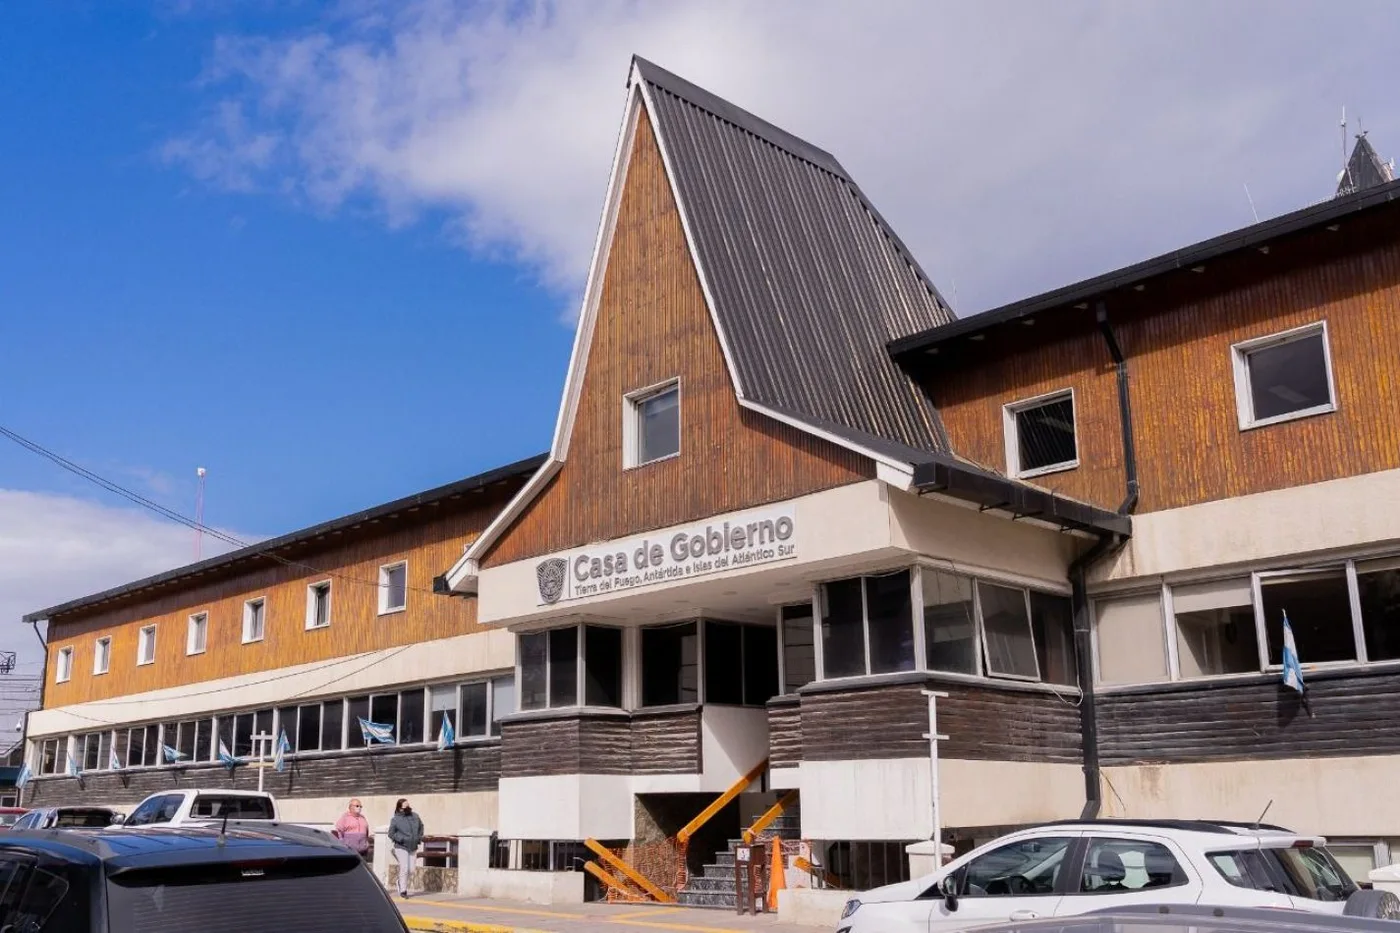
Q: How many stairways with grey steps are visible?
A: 1